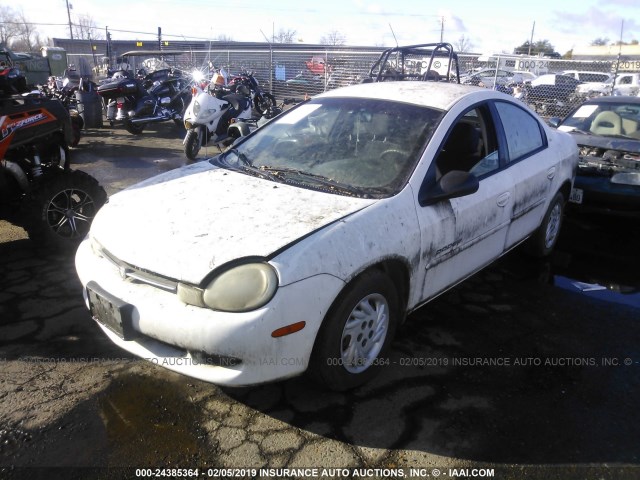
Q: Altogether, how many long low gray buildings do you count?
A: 1